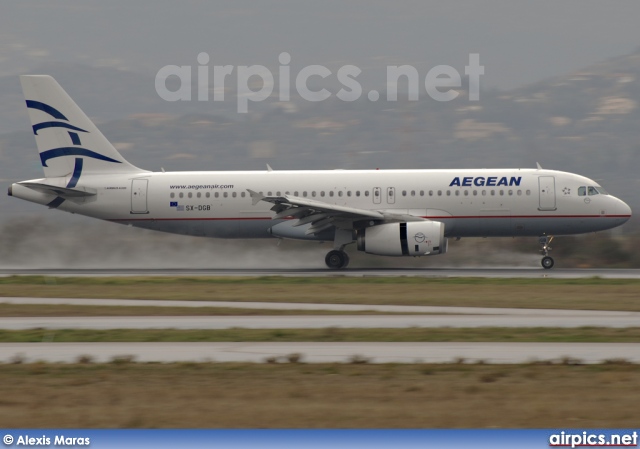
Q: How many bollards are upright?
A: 0